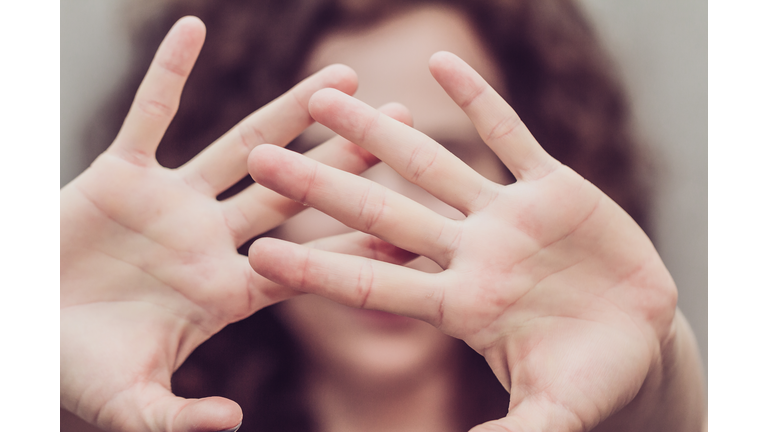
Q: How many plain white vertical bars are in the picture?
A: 2